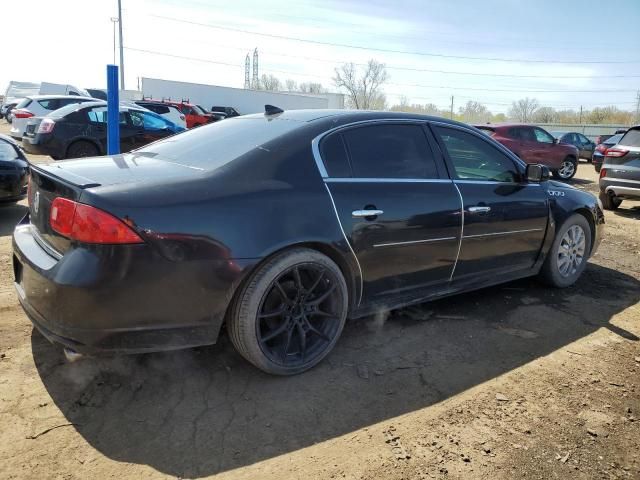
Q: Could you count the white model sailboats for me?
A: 0